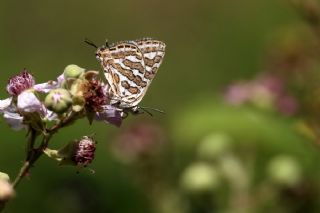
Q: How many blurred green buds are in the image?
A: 3